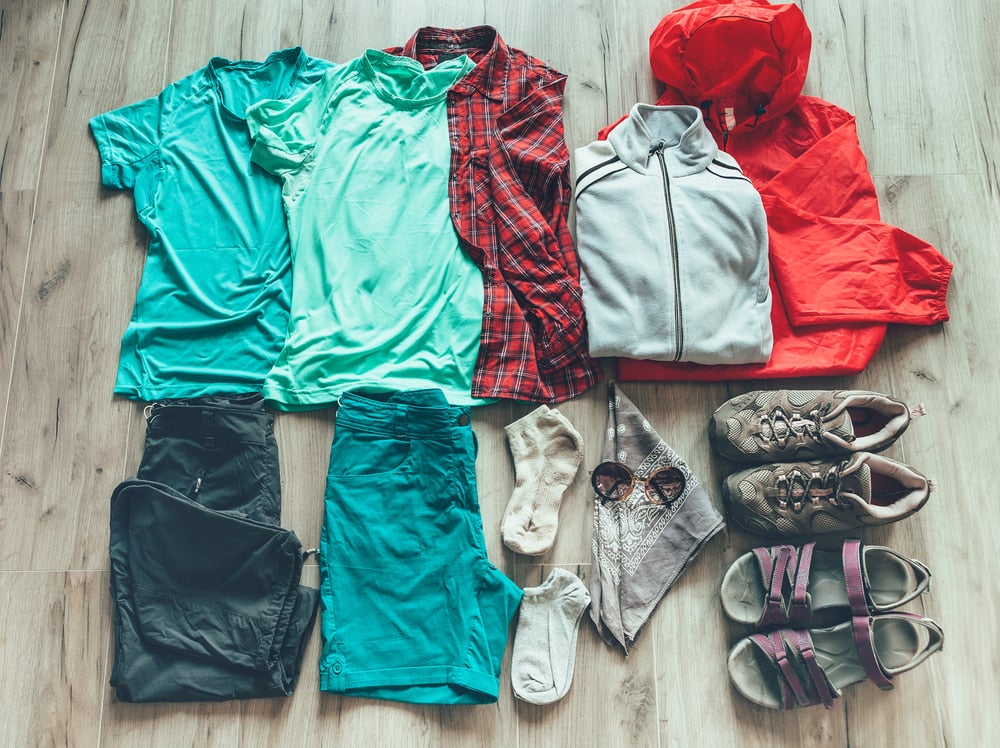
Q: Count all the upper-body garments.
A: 5